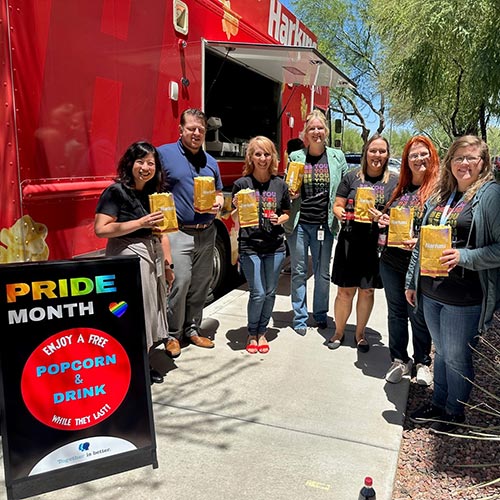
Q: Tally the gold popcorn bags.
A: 7